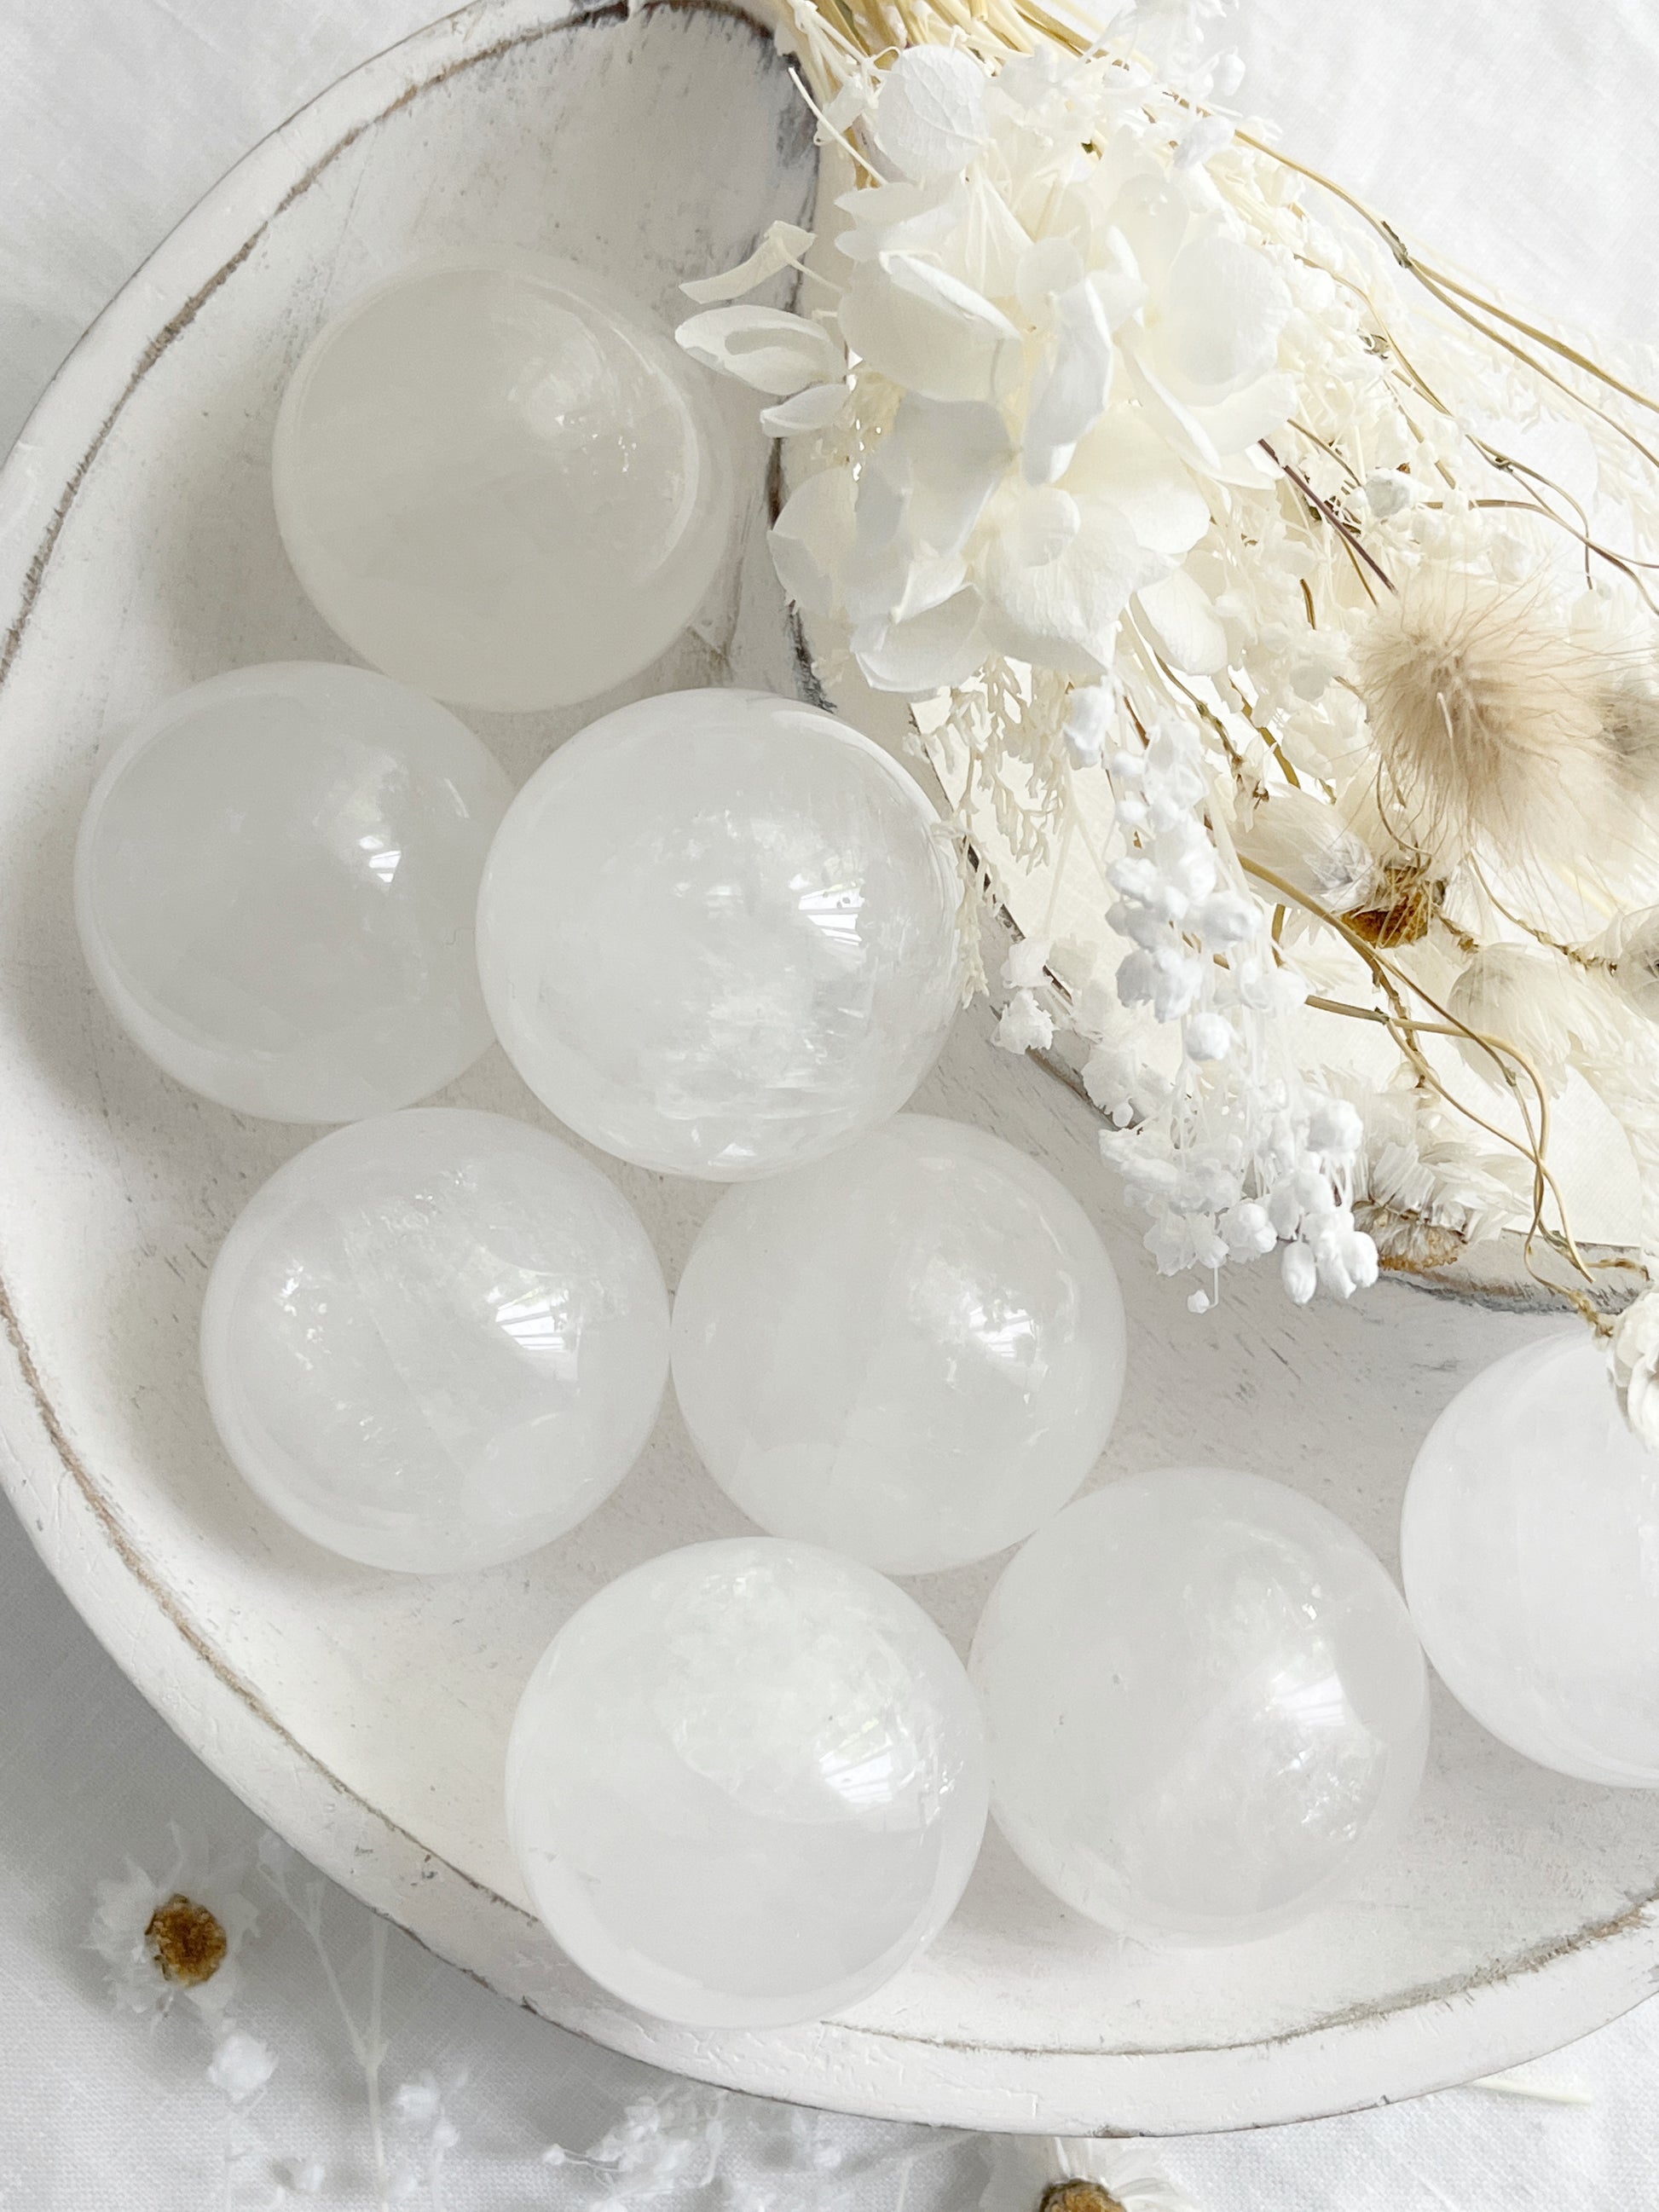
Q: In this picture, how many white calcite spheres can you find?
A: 8